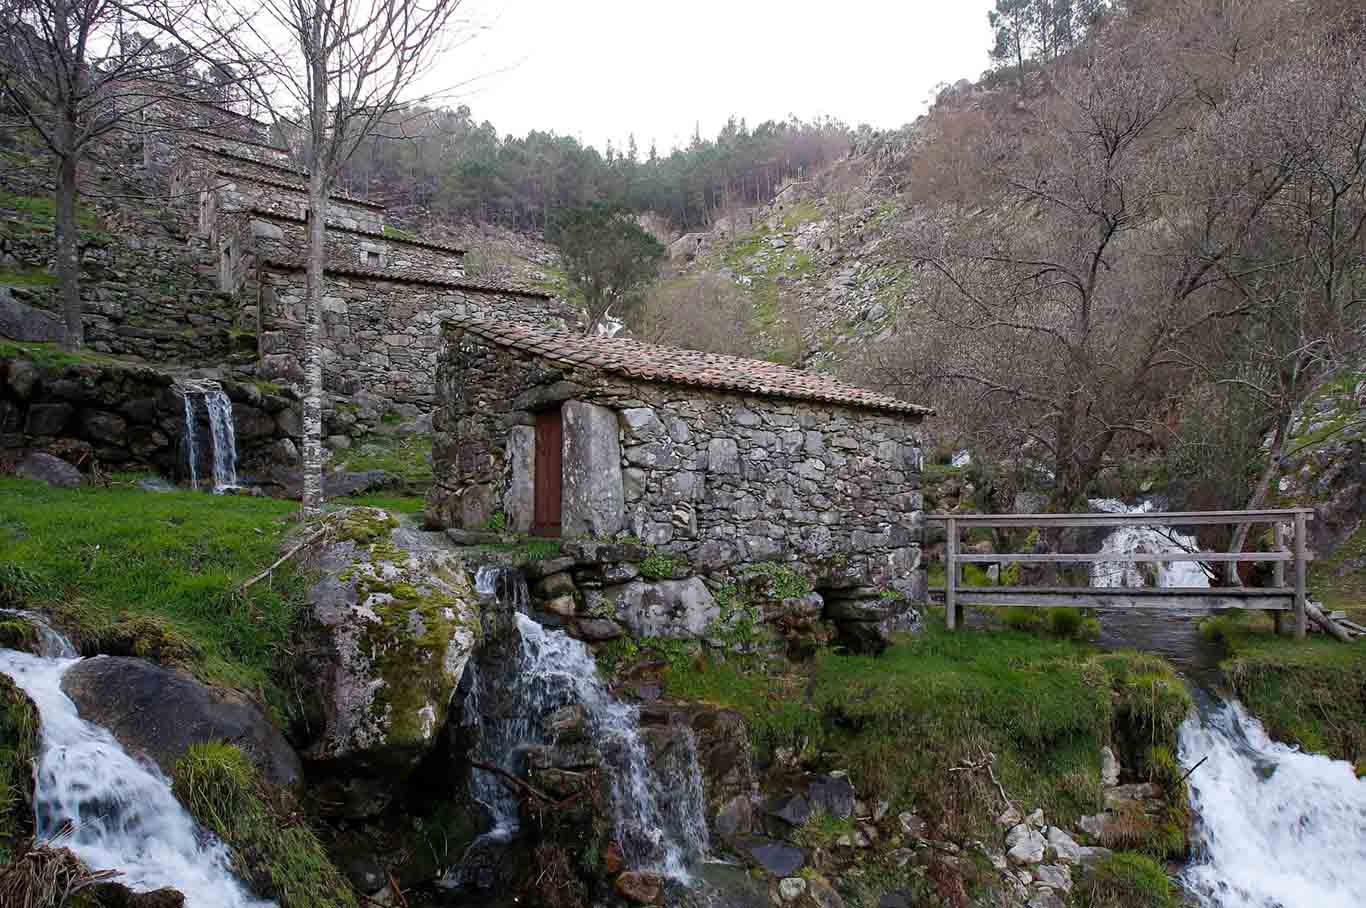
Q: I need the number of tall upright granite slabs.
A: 2